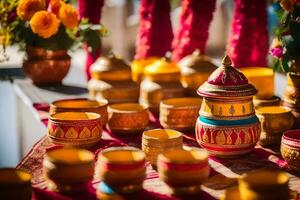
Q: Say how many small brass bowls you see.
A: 12